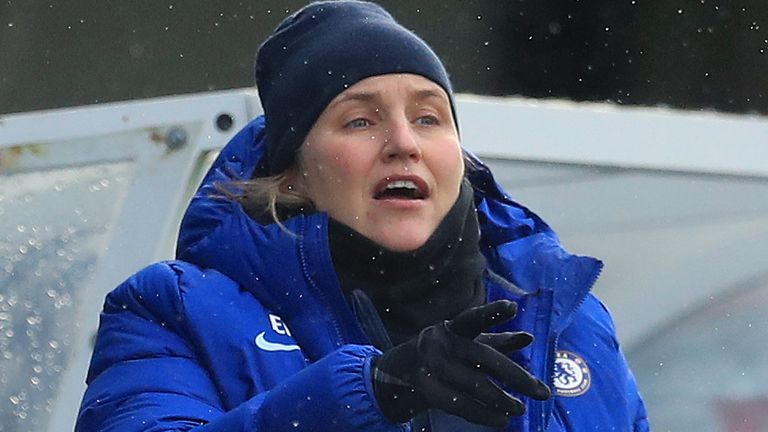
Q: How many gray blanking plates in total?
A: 1